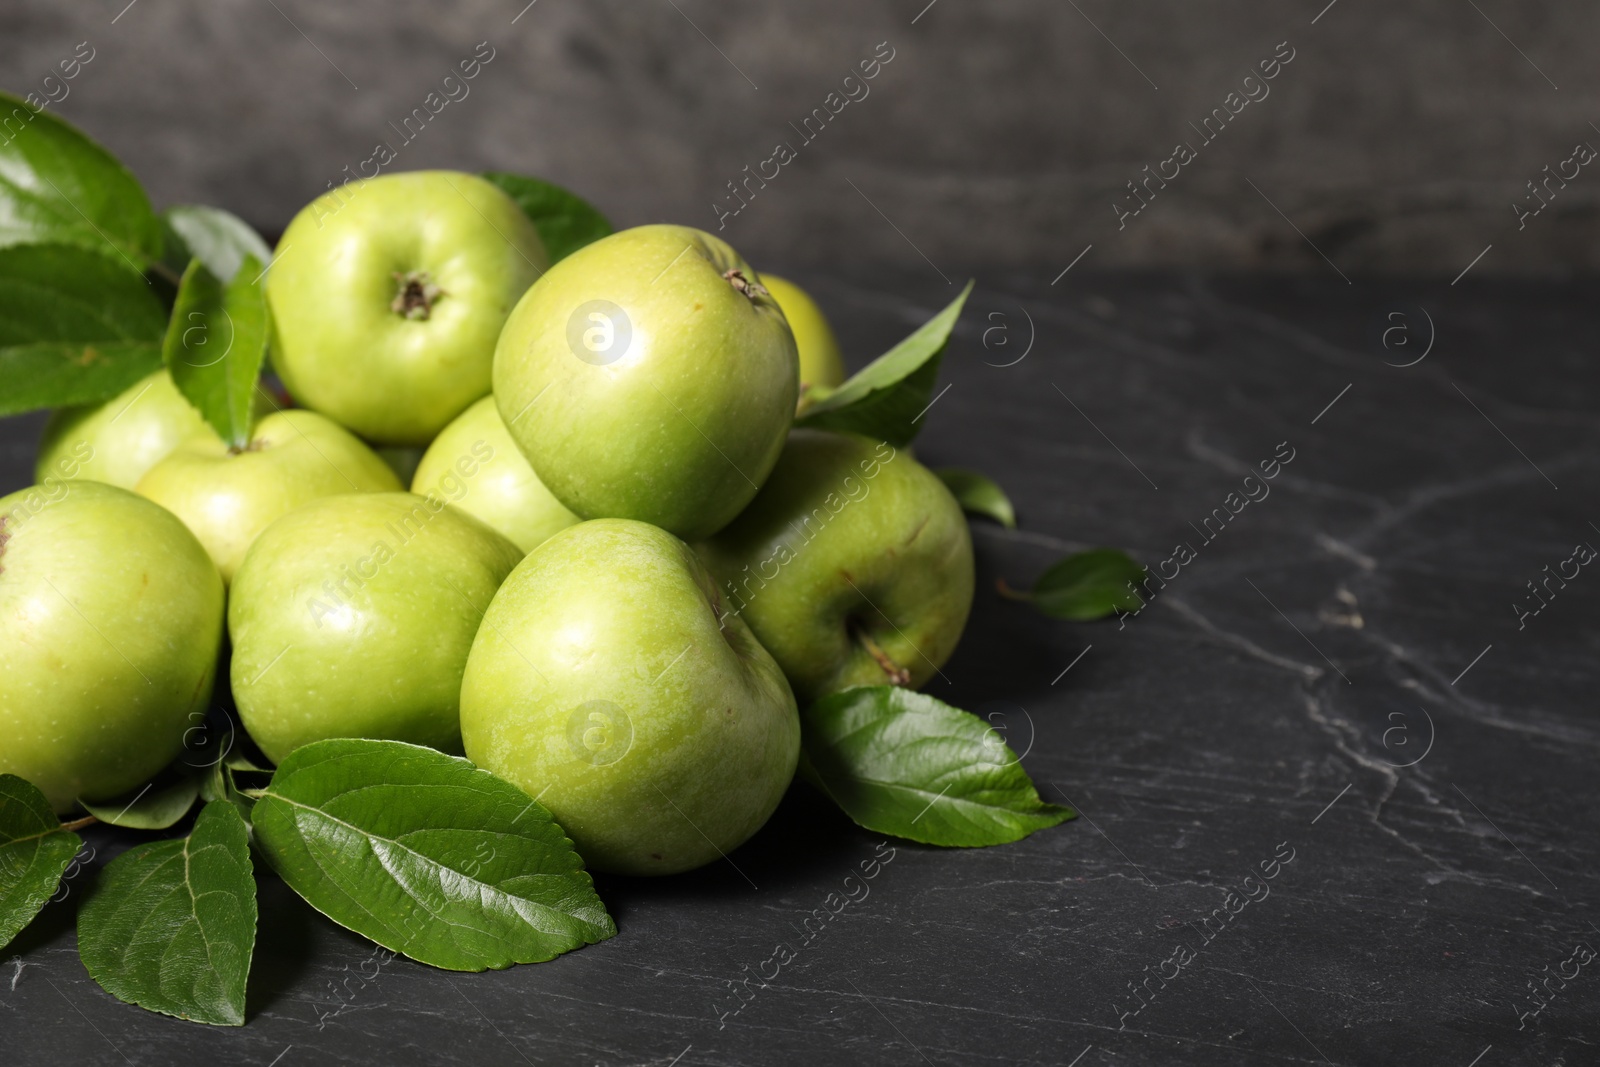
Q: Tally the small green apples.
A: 10